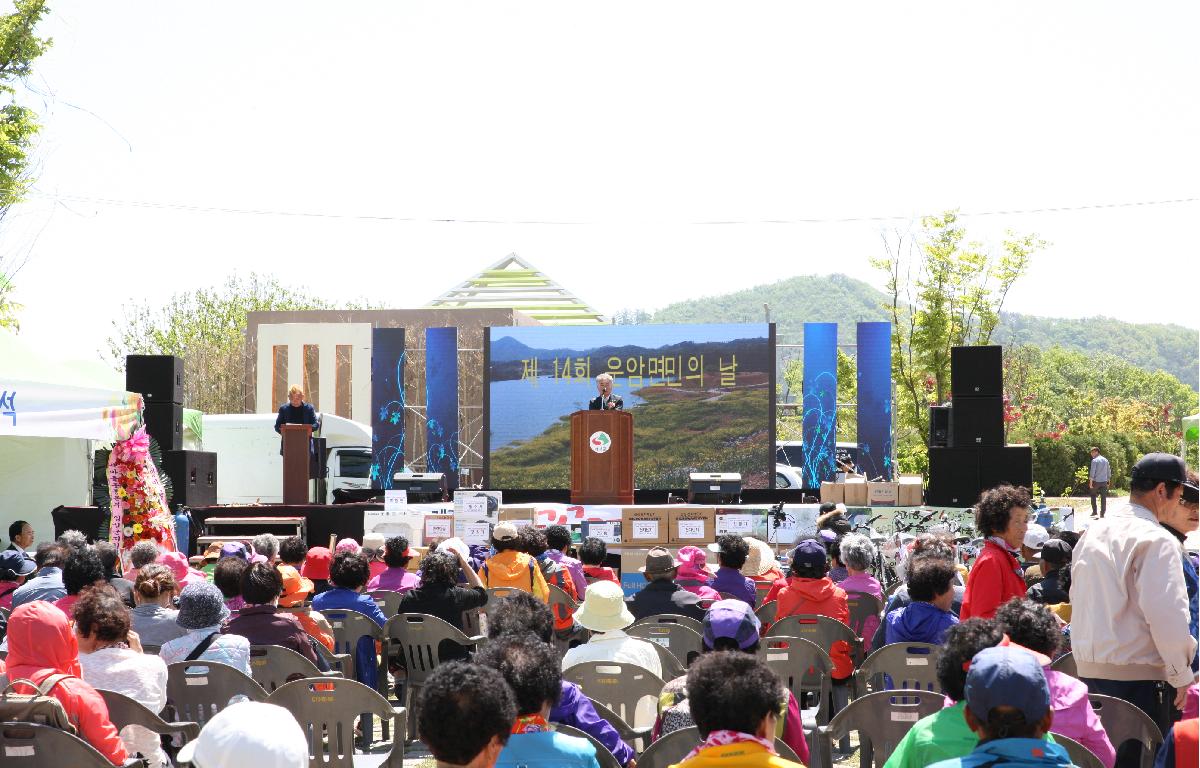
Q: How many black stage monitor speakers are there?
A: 2